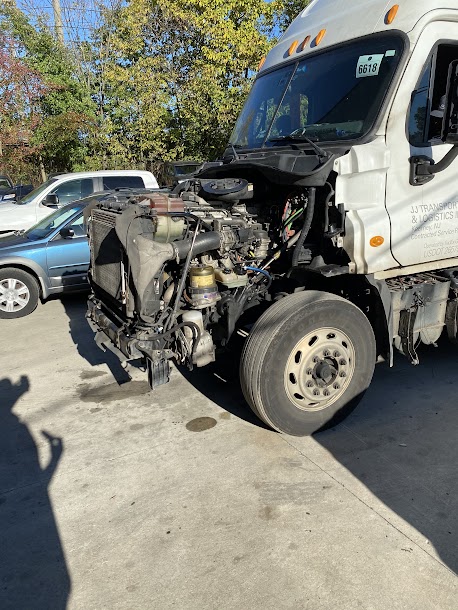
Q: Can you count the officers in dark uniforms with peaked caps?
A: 0